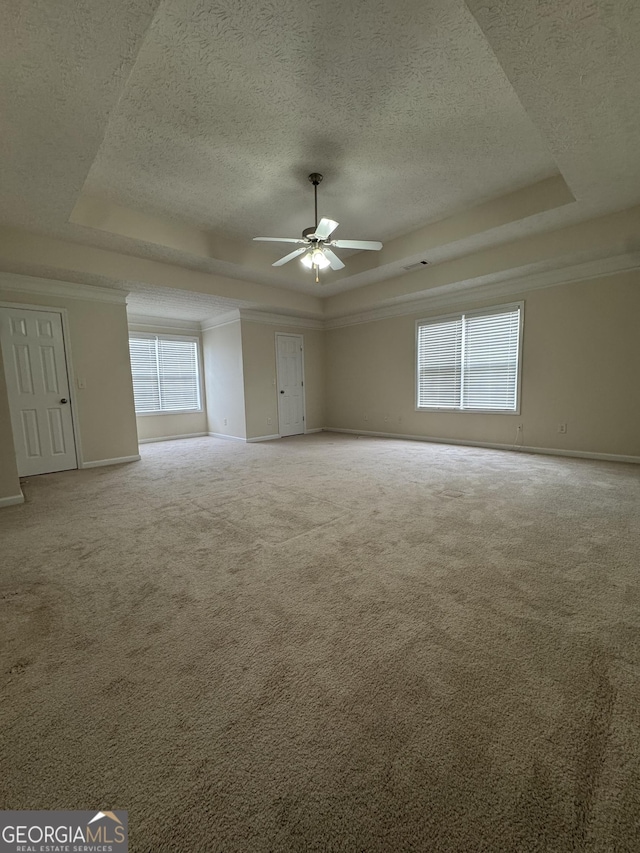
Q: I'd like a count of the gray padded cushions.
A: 0